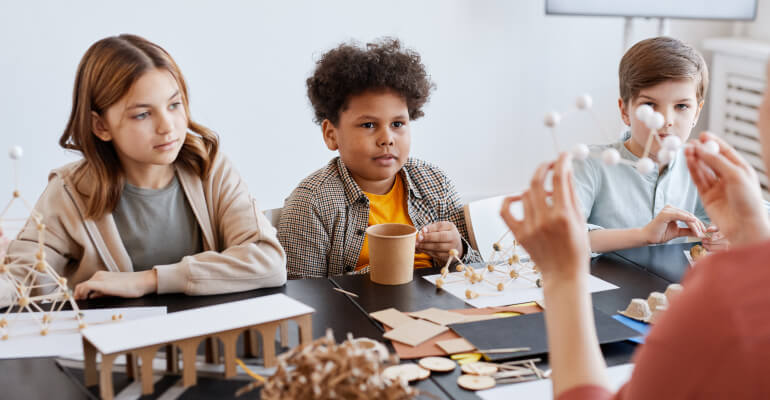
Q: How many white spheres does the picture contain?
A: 11